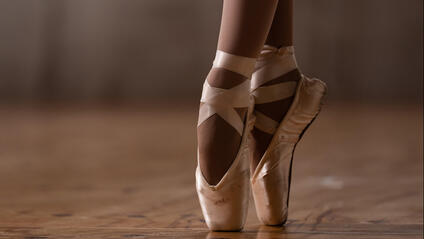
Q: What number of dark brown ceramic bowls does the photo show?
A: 0